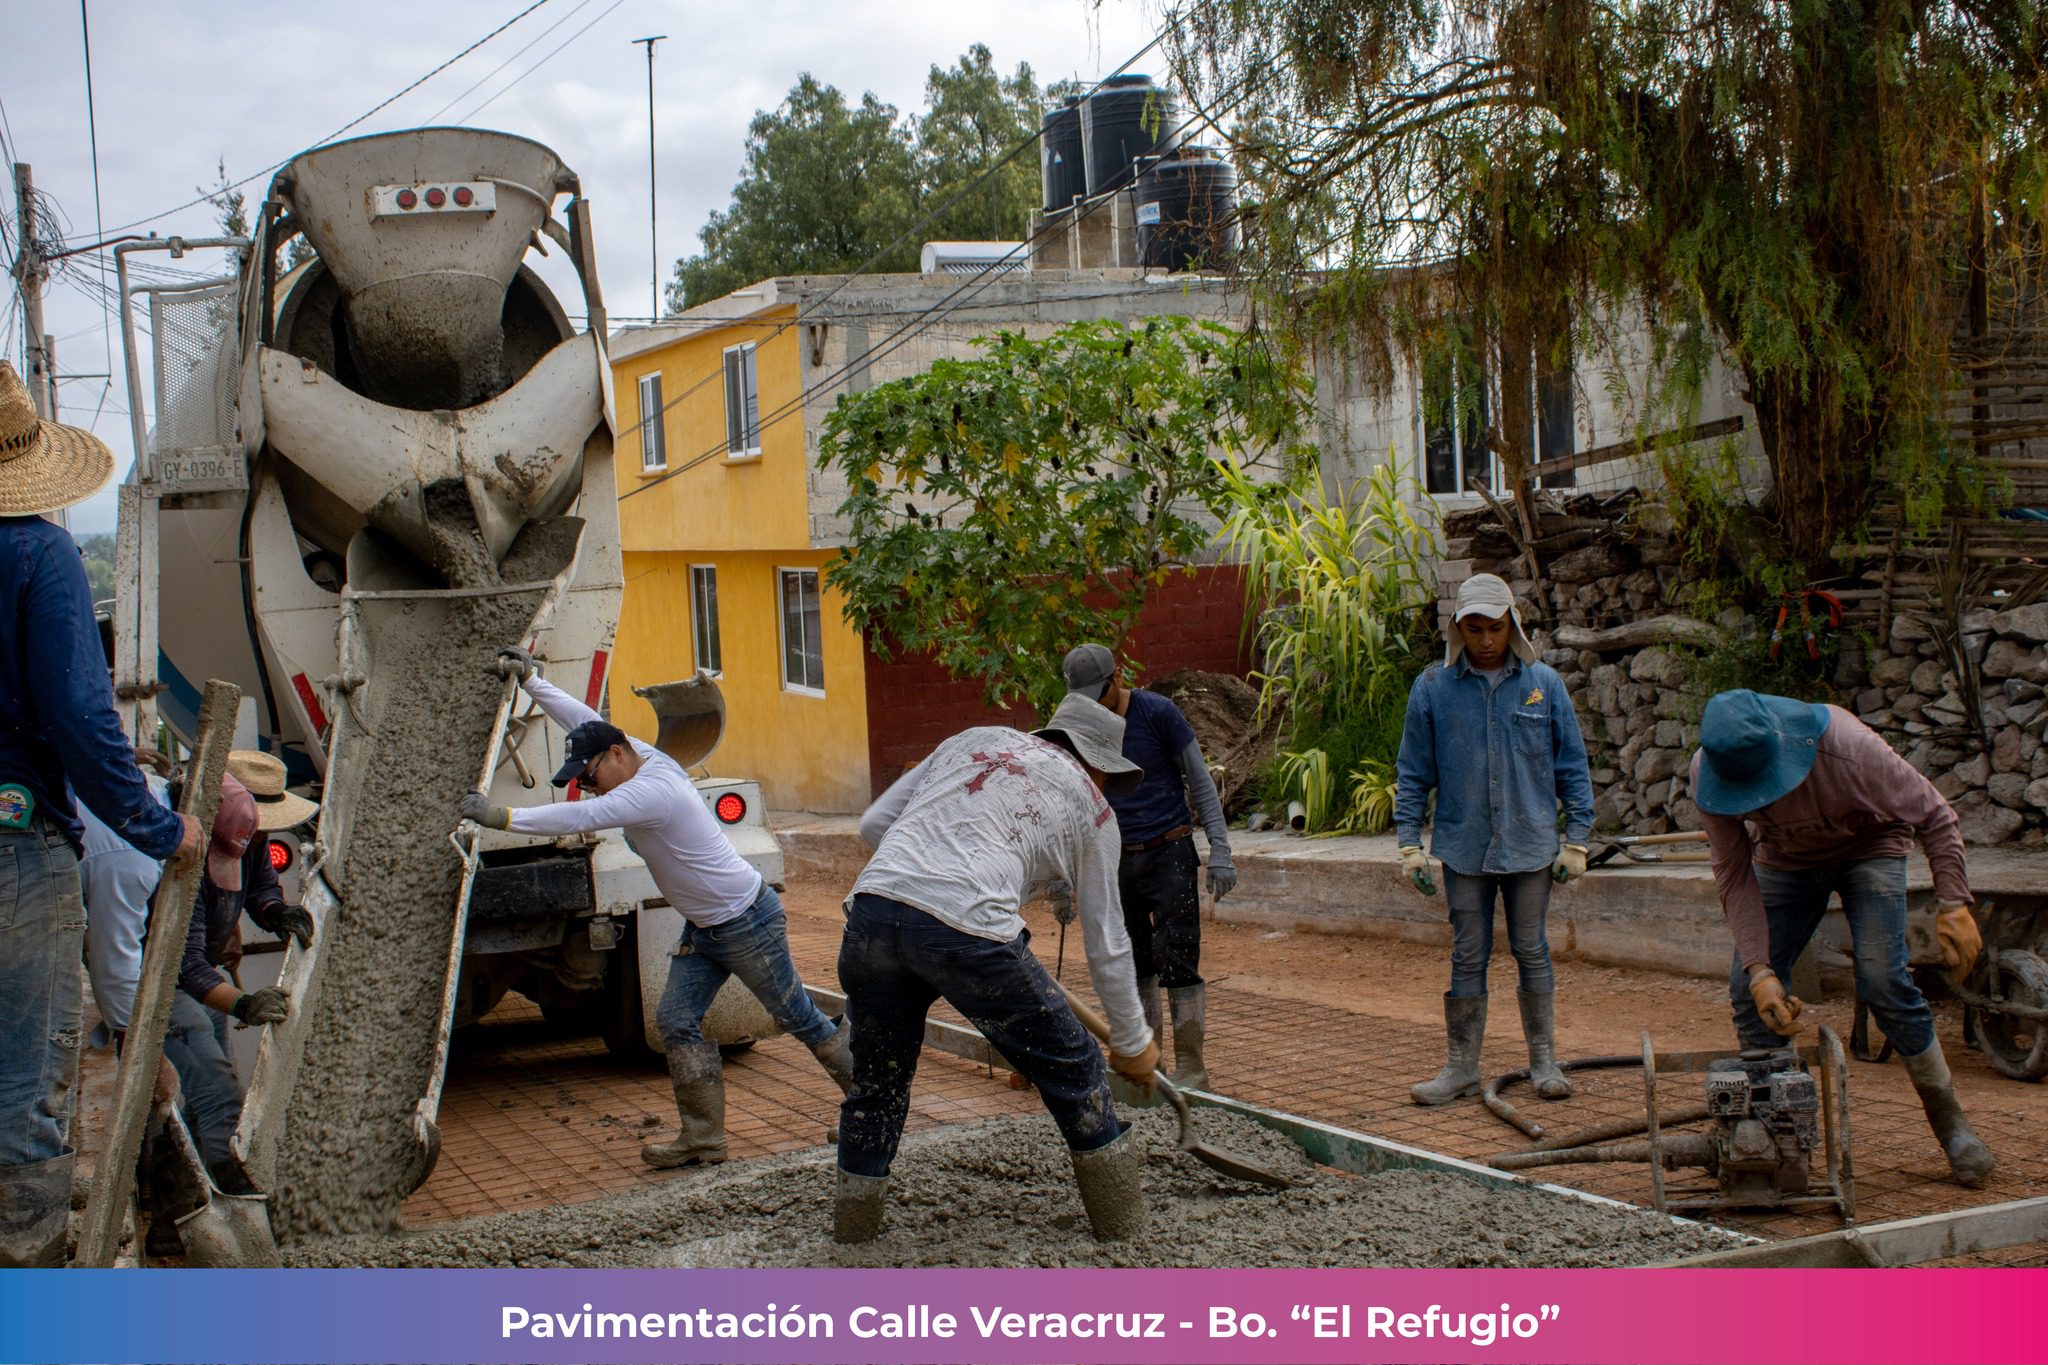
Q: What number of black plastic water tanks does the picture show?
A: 3